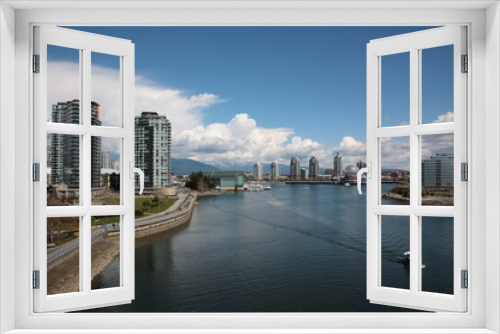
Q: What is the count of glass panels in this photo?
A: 12